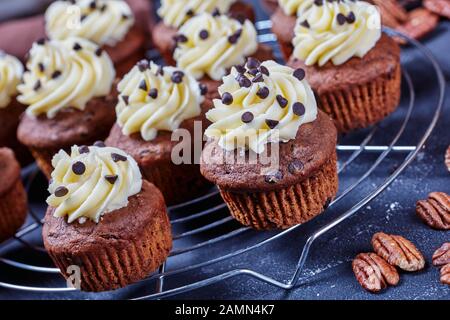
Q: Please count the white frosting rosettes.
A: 10